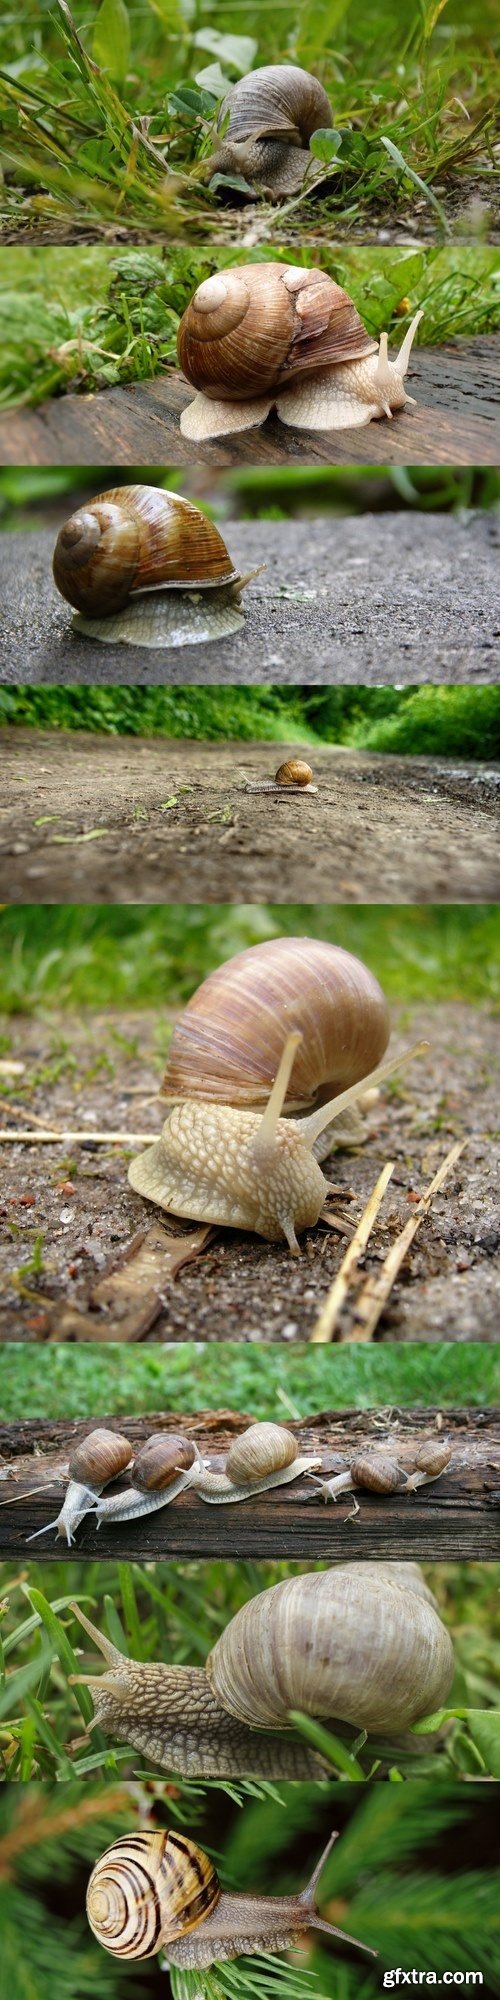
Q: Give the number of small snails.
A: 2